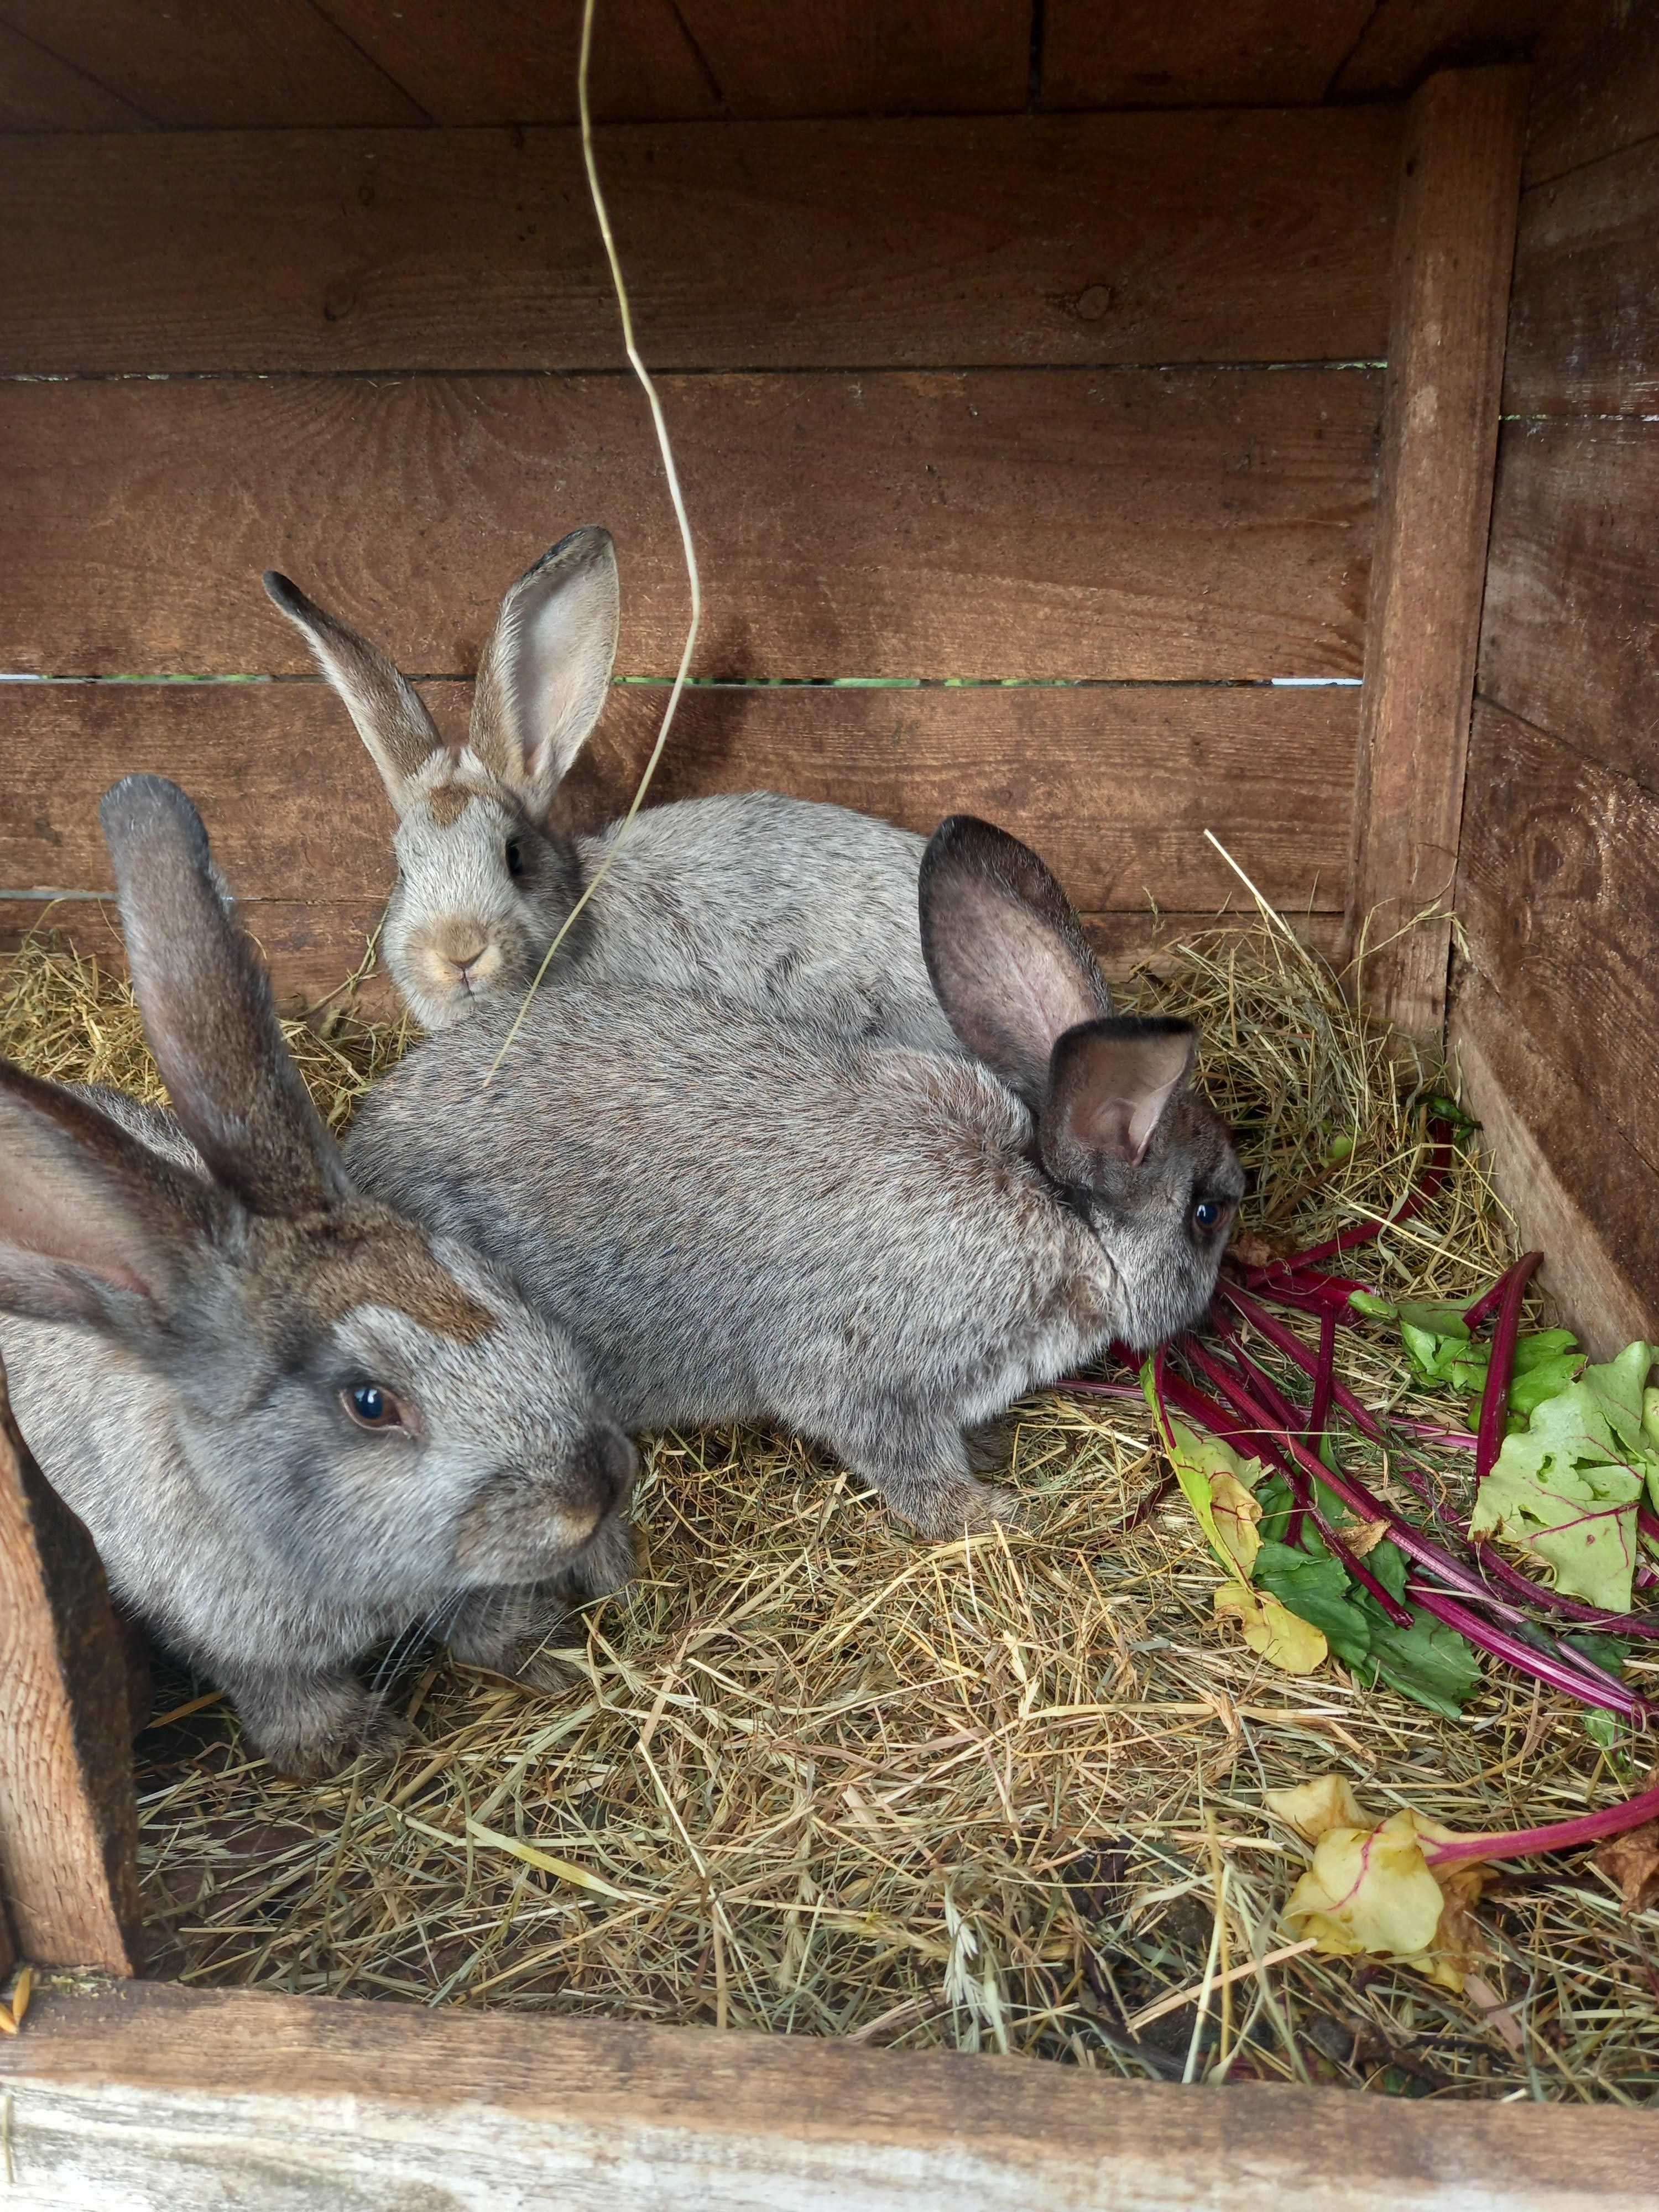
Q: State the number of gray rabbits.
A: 3